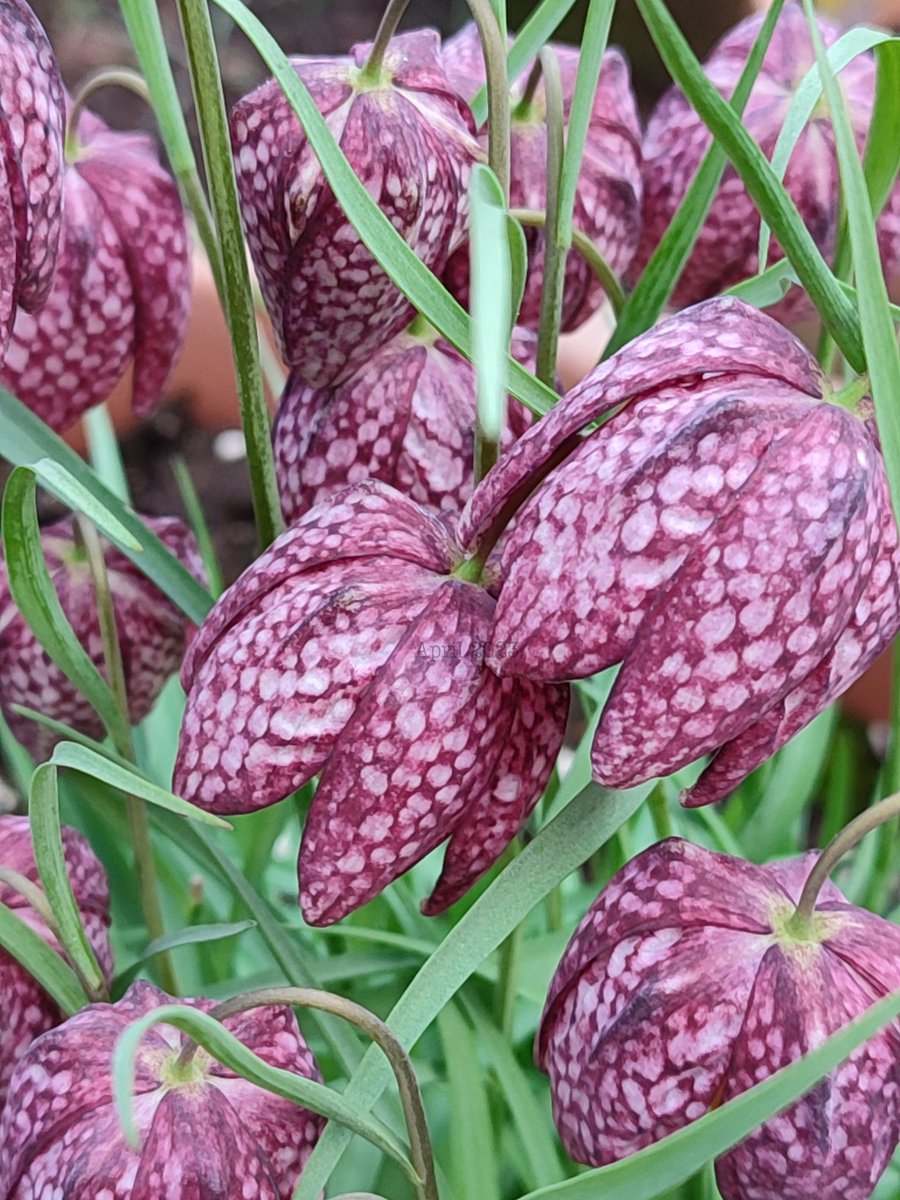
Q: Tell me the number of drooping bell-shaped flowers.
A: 12